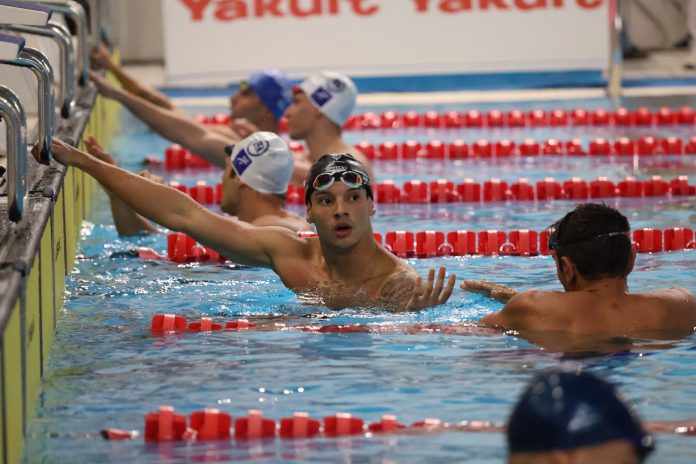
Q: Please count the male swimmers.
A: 6